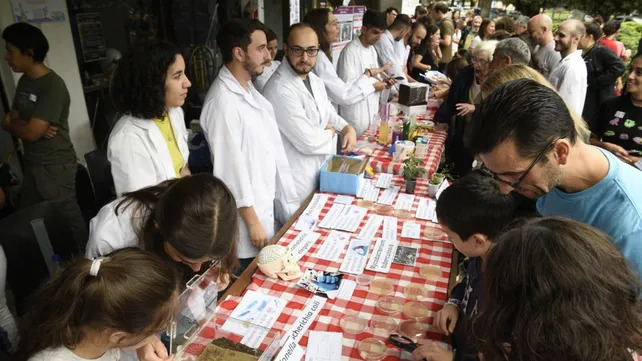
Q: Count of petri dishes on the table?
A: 14